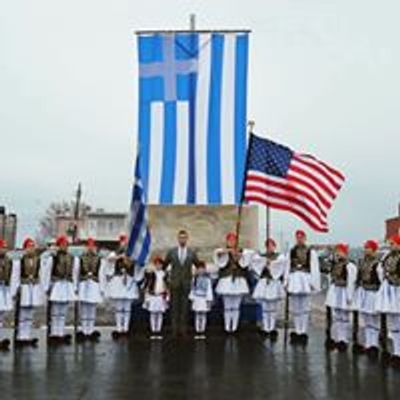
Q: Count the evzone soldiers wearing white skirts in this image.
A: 11